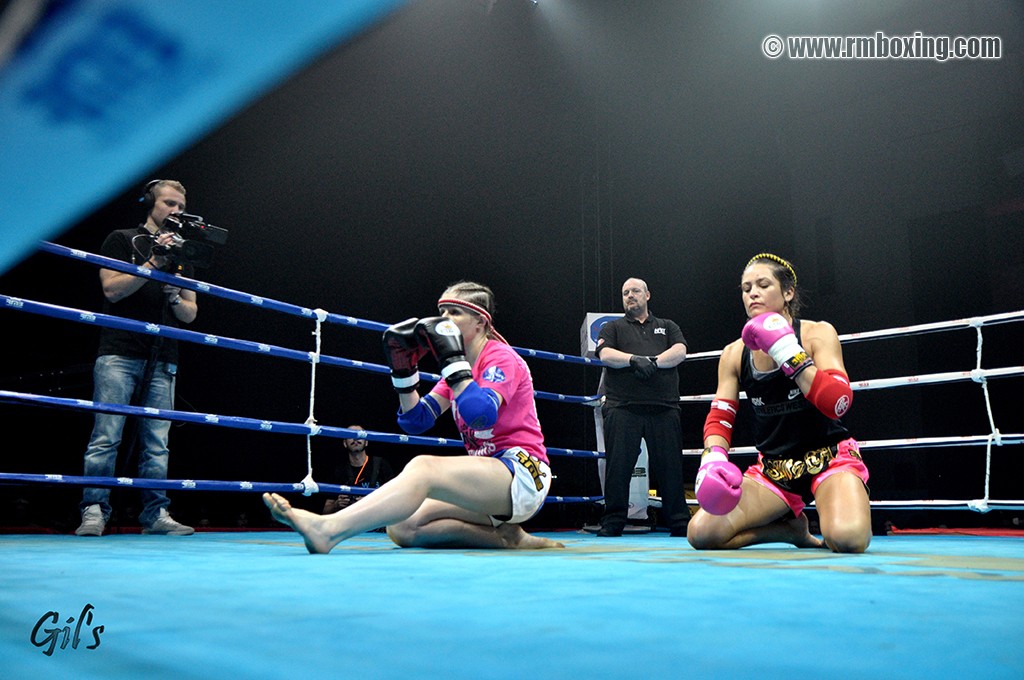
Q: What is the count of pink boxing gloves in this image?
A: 2